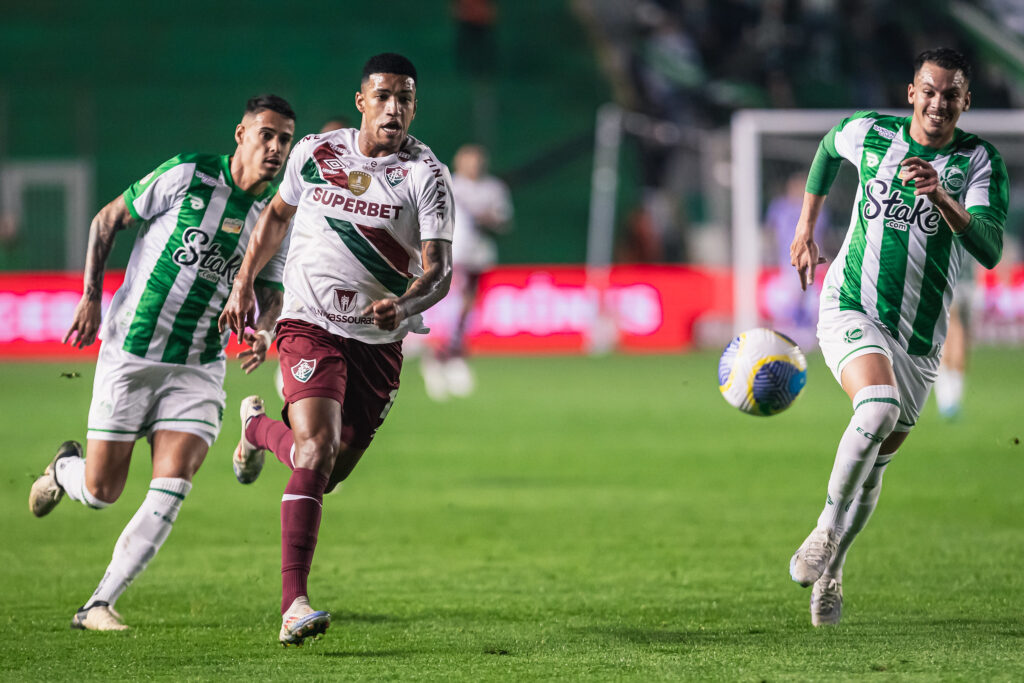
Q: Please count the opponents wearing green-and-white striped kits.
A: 2